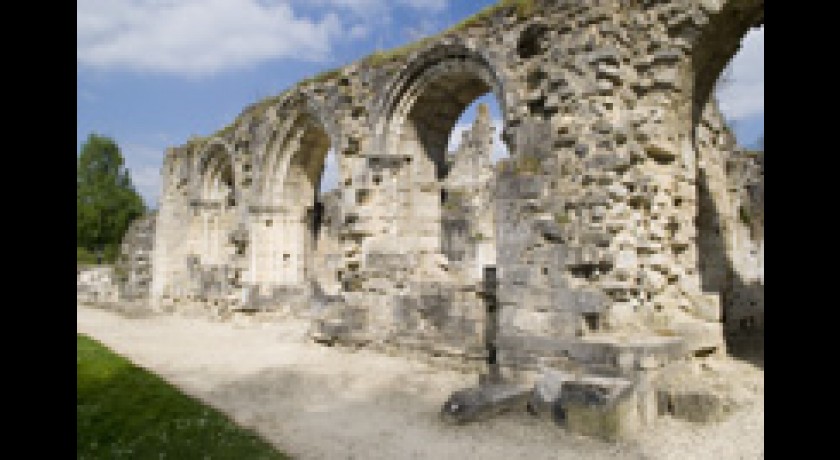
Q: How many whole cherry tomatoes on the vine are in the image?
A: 0